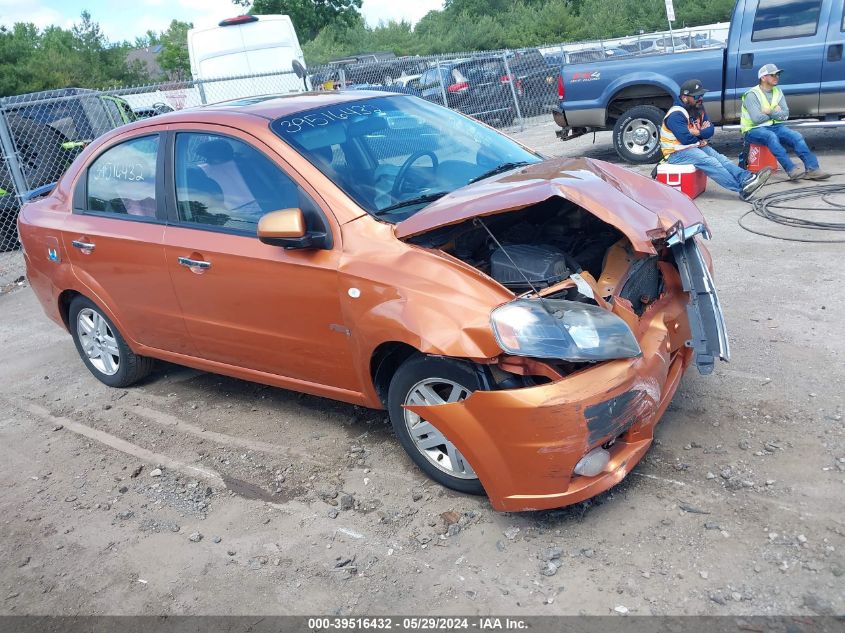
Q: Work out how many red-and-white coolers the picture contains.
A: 1